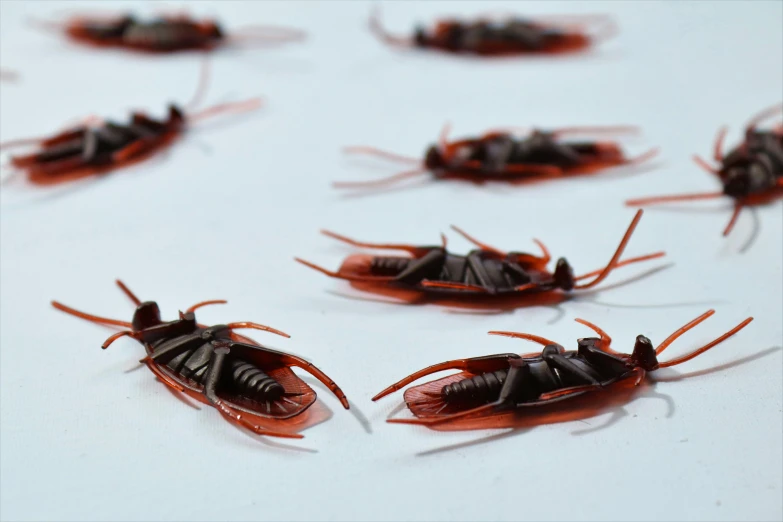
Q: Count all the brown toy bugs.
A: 8